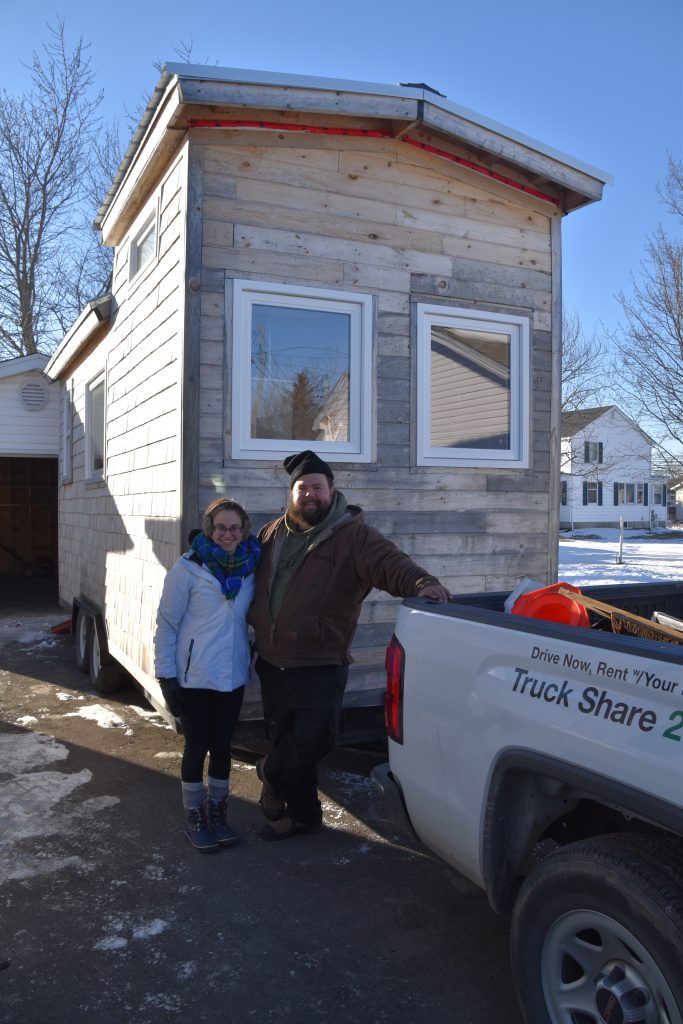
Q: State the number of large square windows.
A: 2